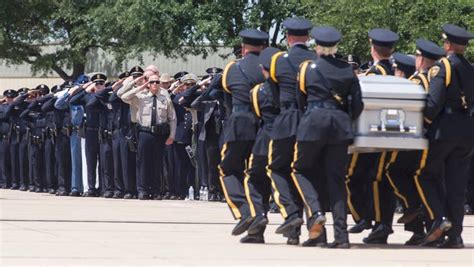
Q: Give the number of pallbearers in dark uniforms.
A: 8